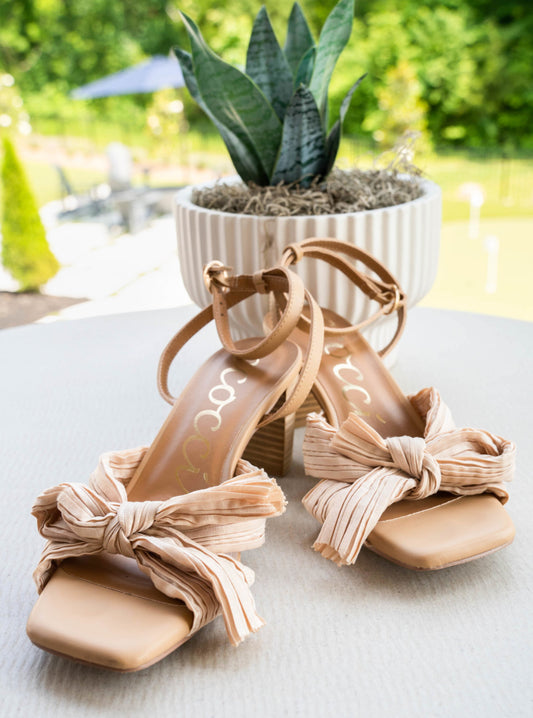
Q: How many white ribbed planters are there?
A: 1